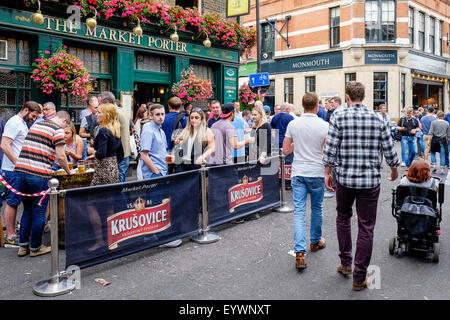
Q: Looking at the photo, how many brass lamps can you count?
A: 5